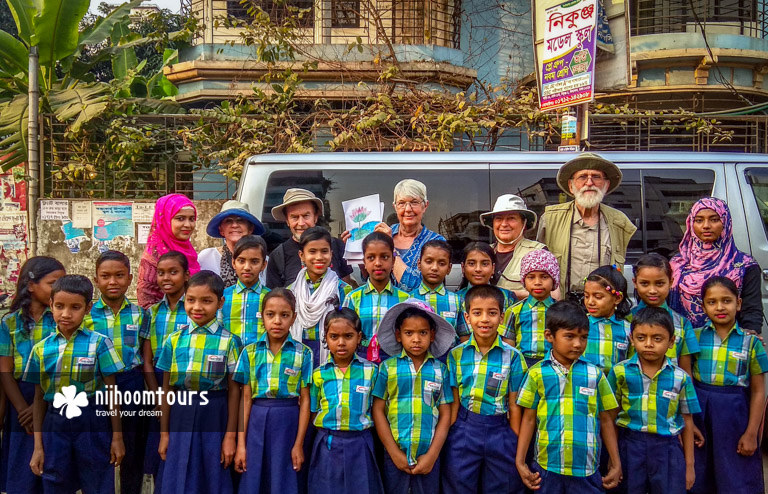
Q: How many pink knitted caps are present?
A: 1